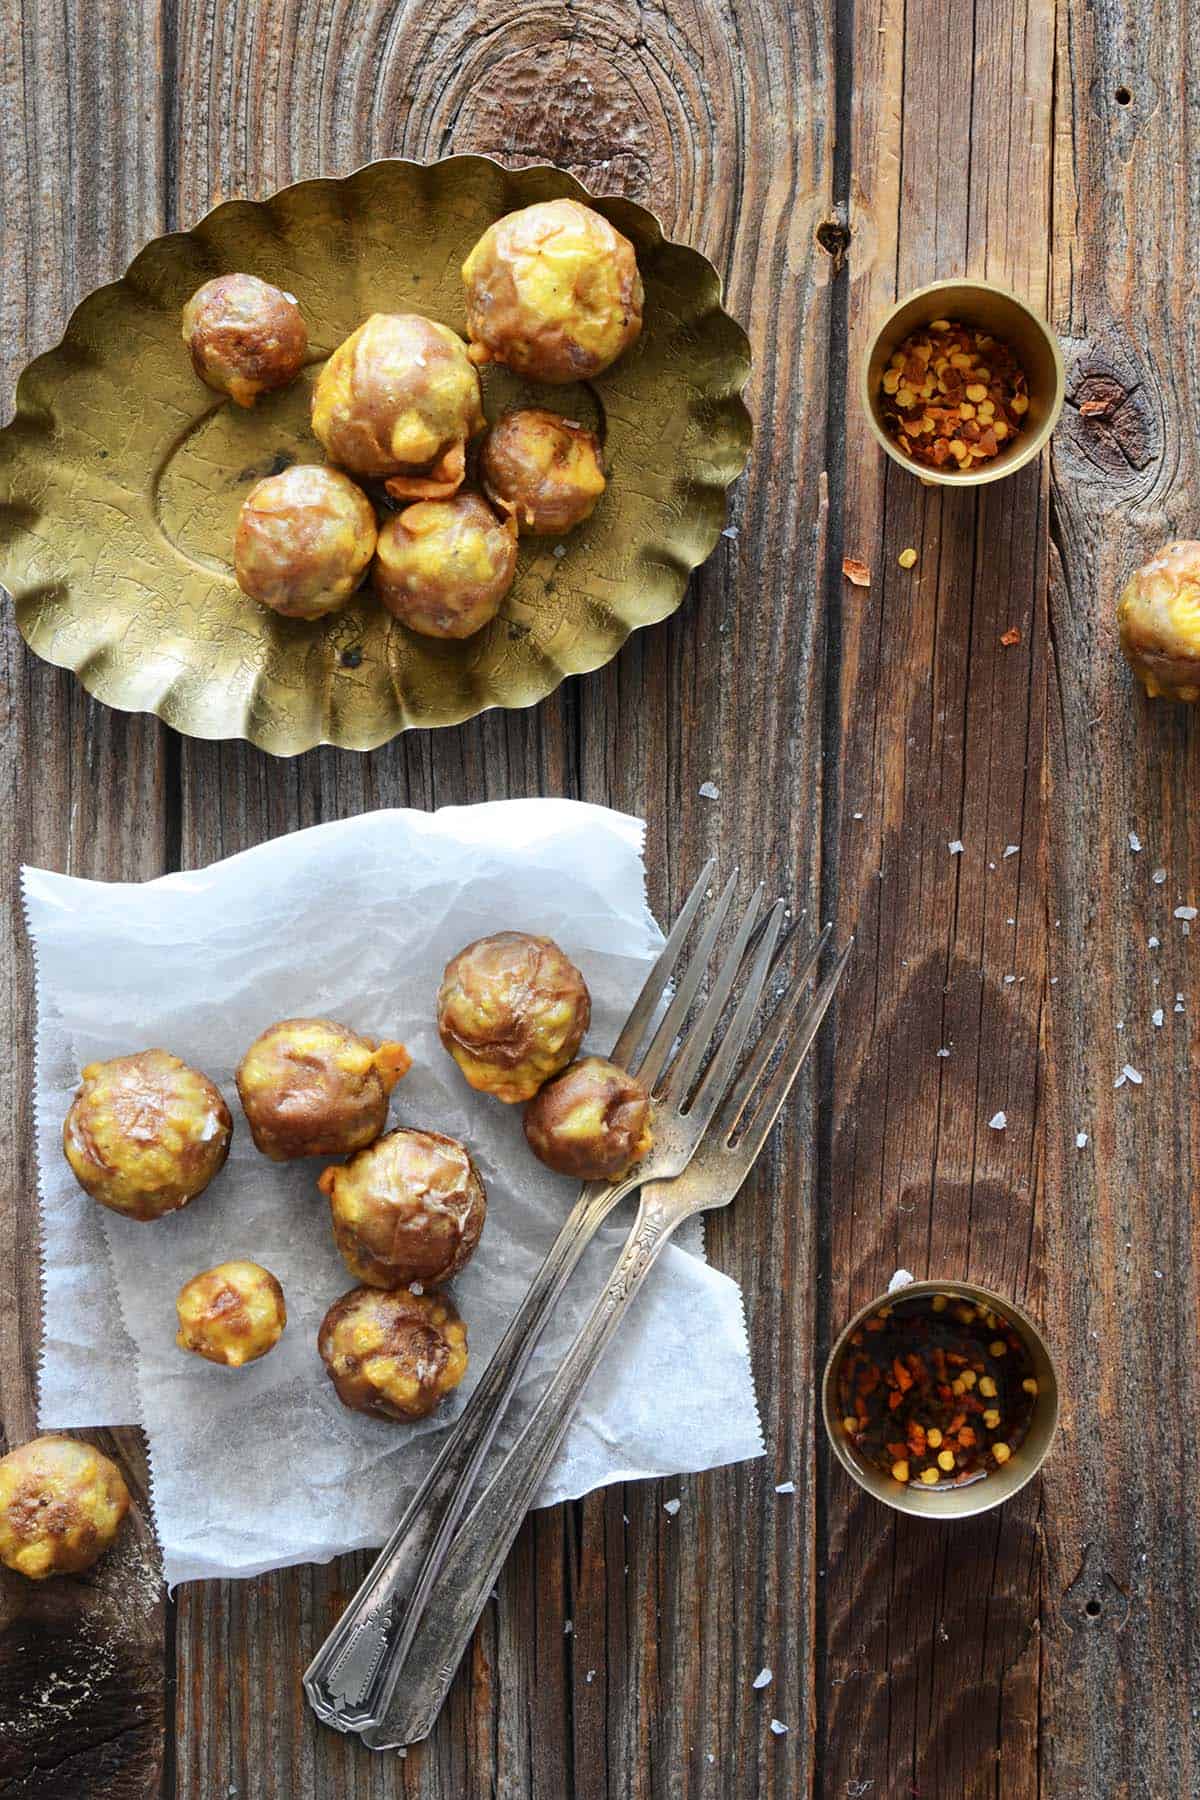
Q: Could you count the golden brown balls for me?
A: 15